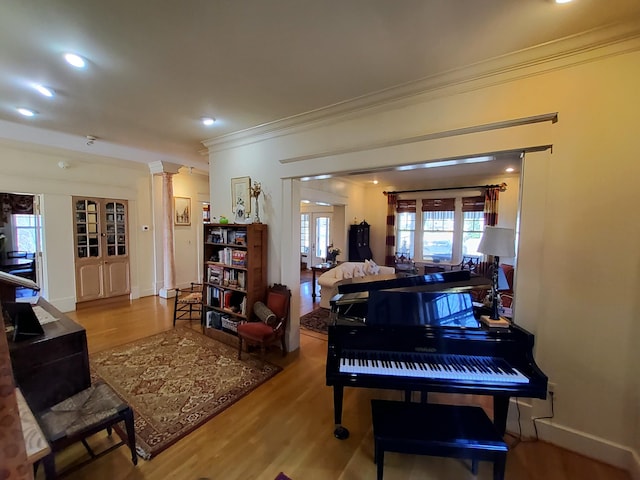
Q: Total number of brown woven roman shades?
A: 3